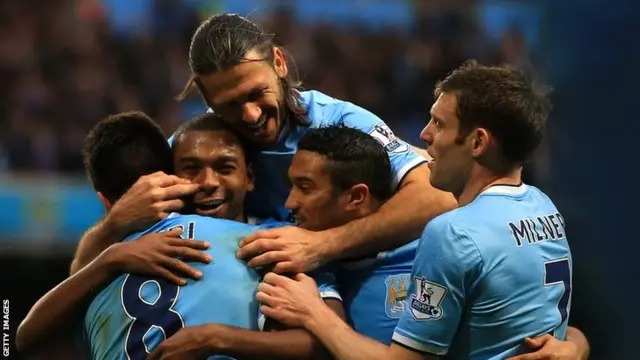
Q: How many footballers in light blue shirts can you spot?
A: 5